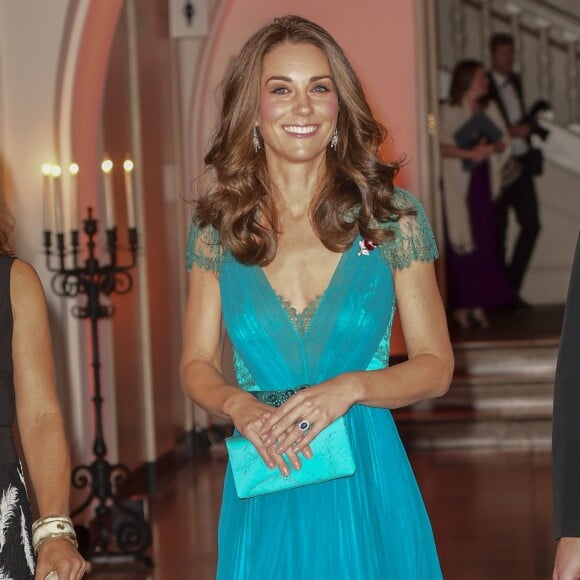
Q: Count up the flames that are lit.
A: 5